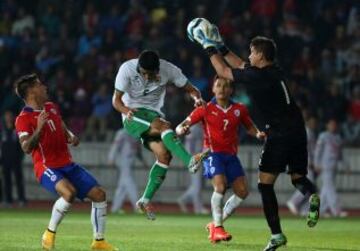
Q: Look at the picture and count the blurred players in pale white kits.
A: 4